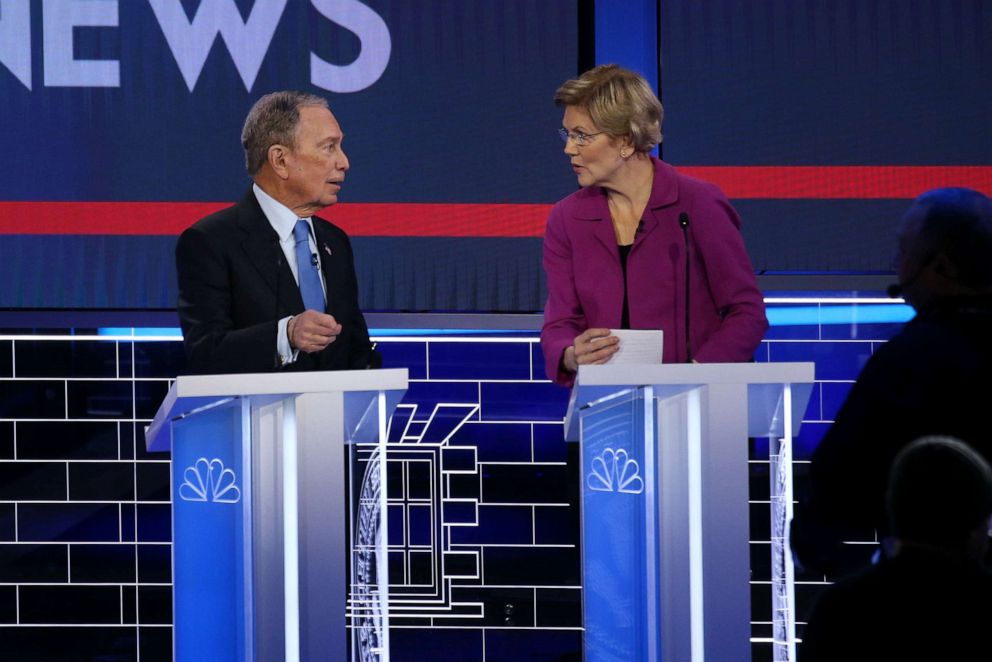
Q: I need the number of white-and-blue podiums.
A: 2